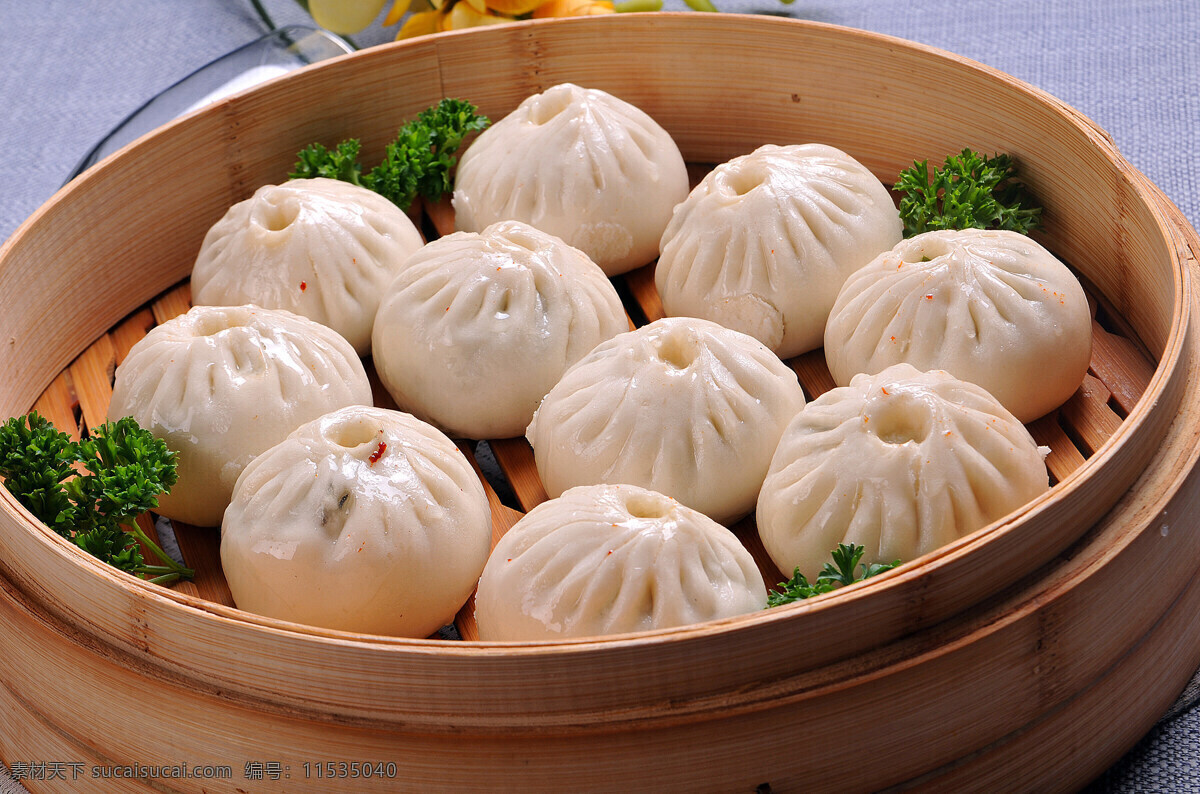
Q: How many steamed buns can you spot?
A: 10